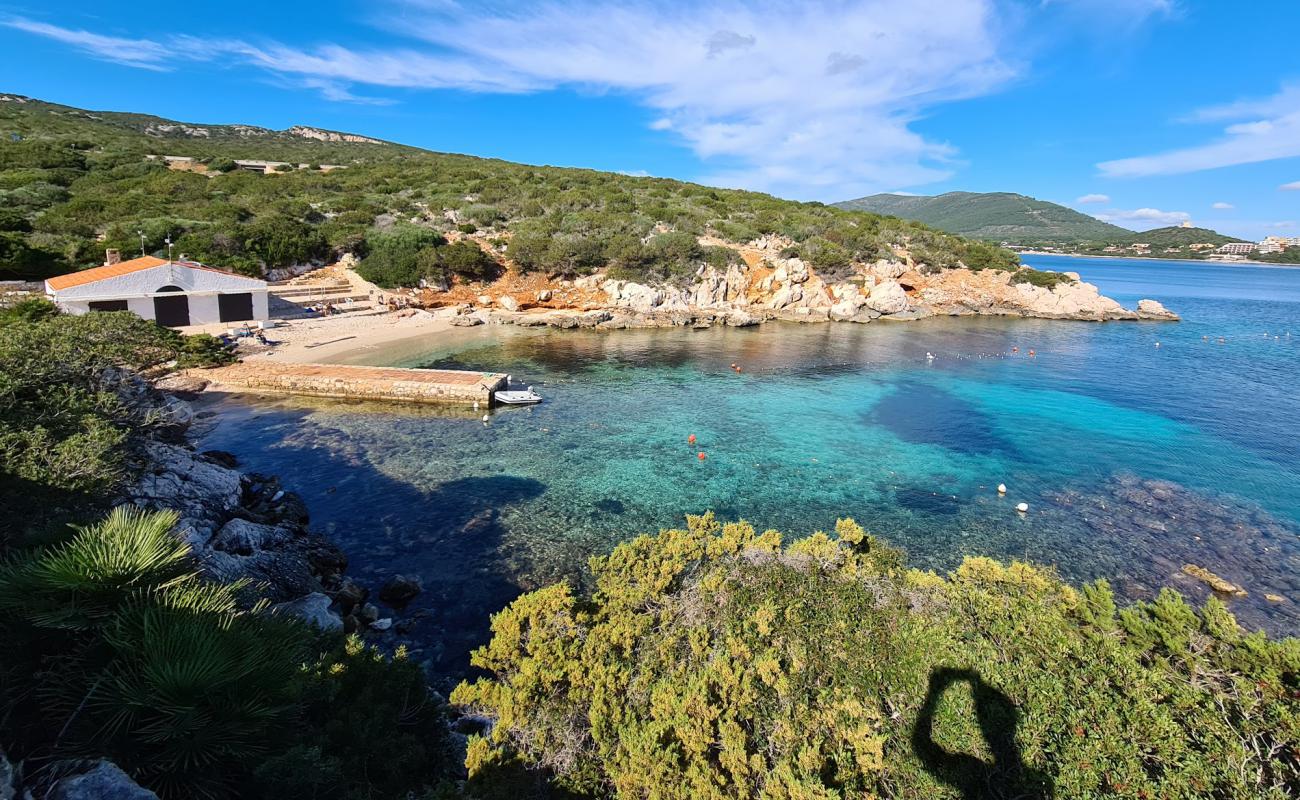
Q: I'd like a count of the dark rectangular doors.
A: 3